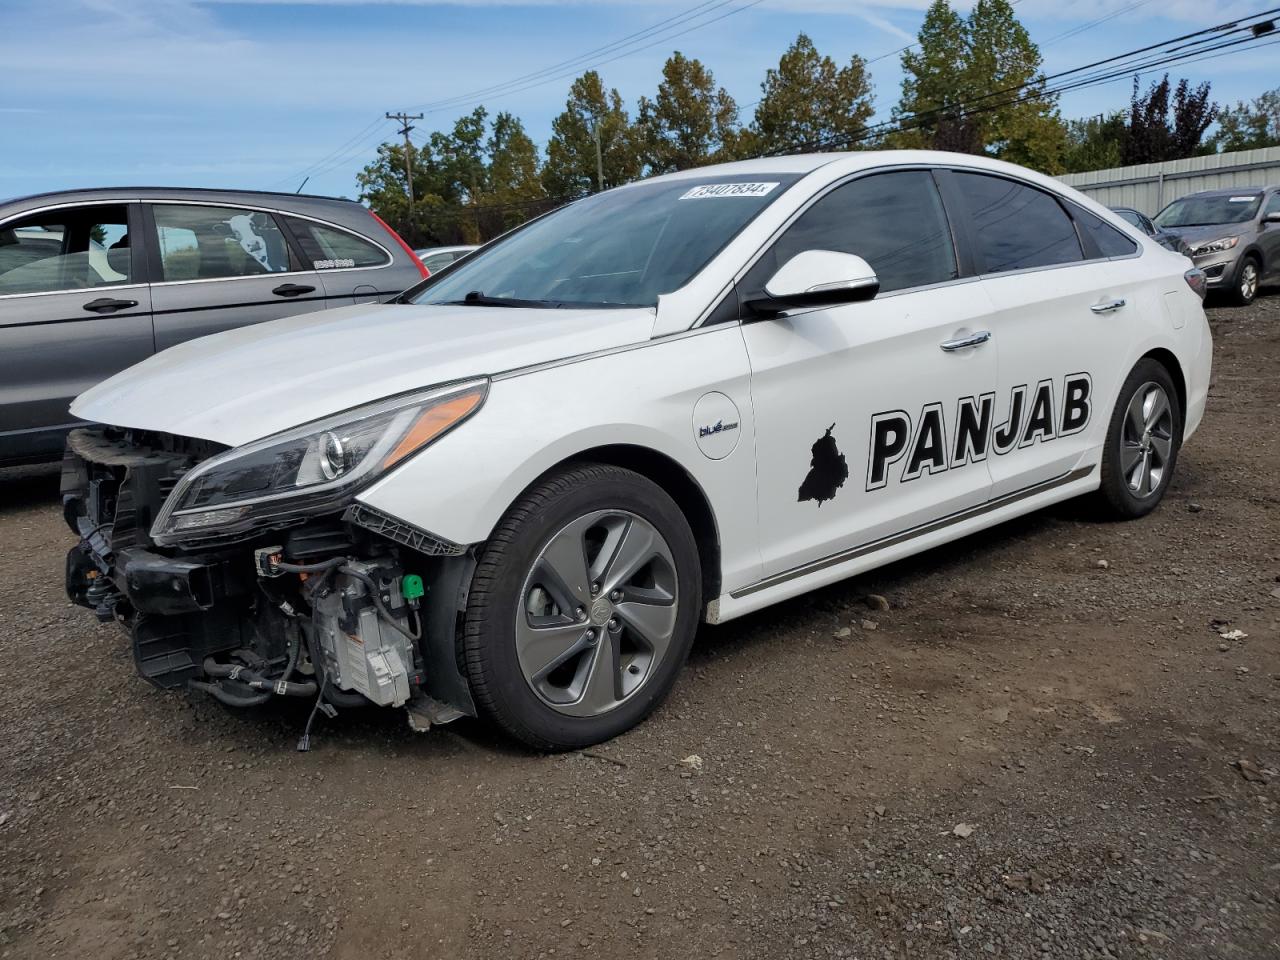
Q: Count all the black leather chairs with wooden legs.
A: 0